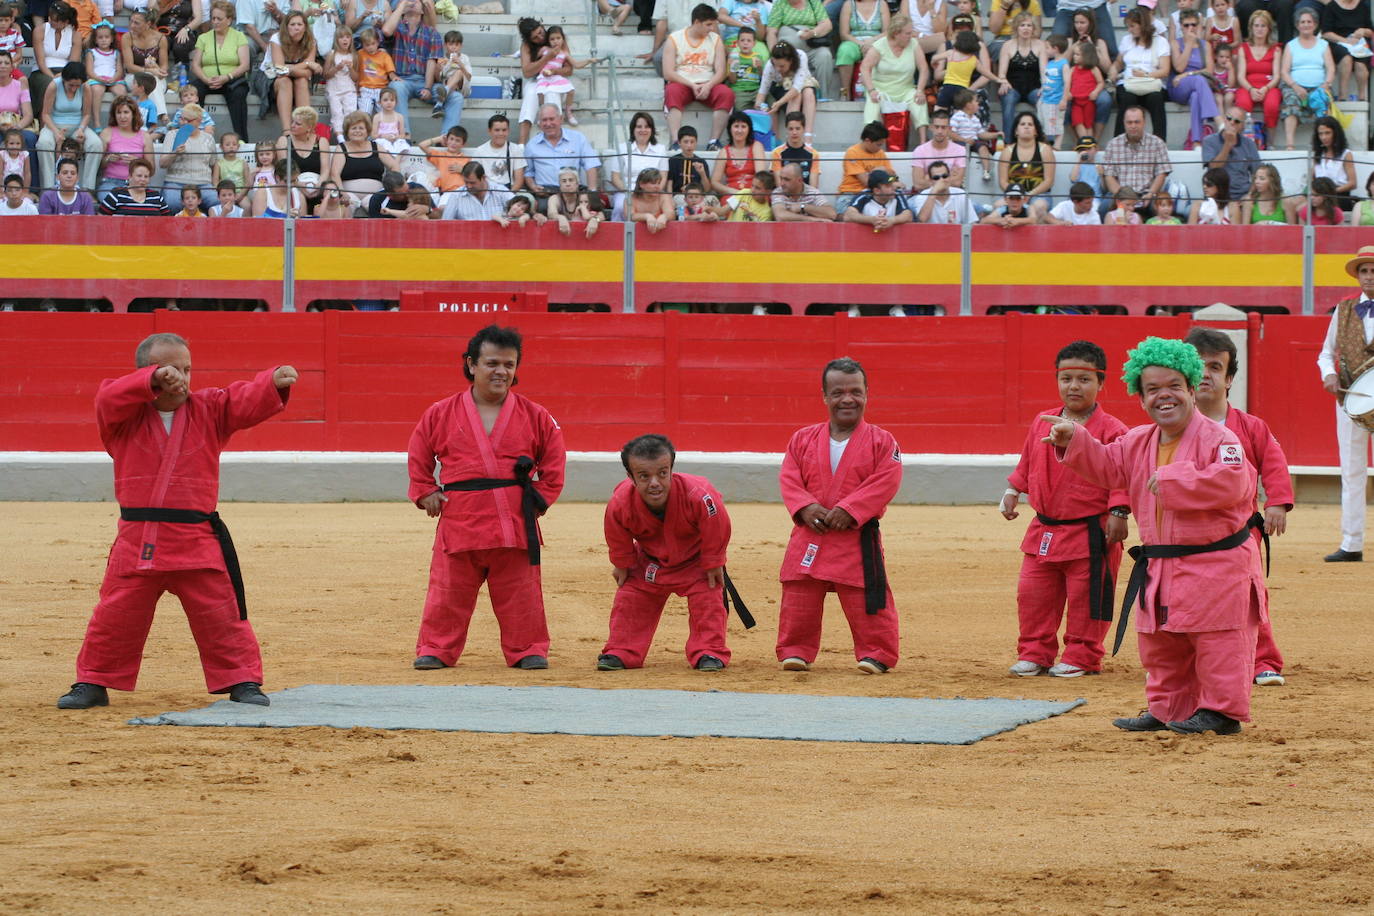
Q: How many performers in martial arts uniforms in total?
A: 7